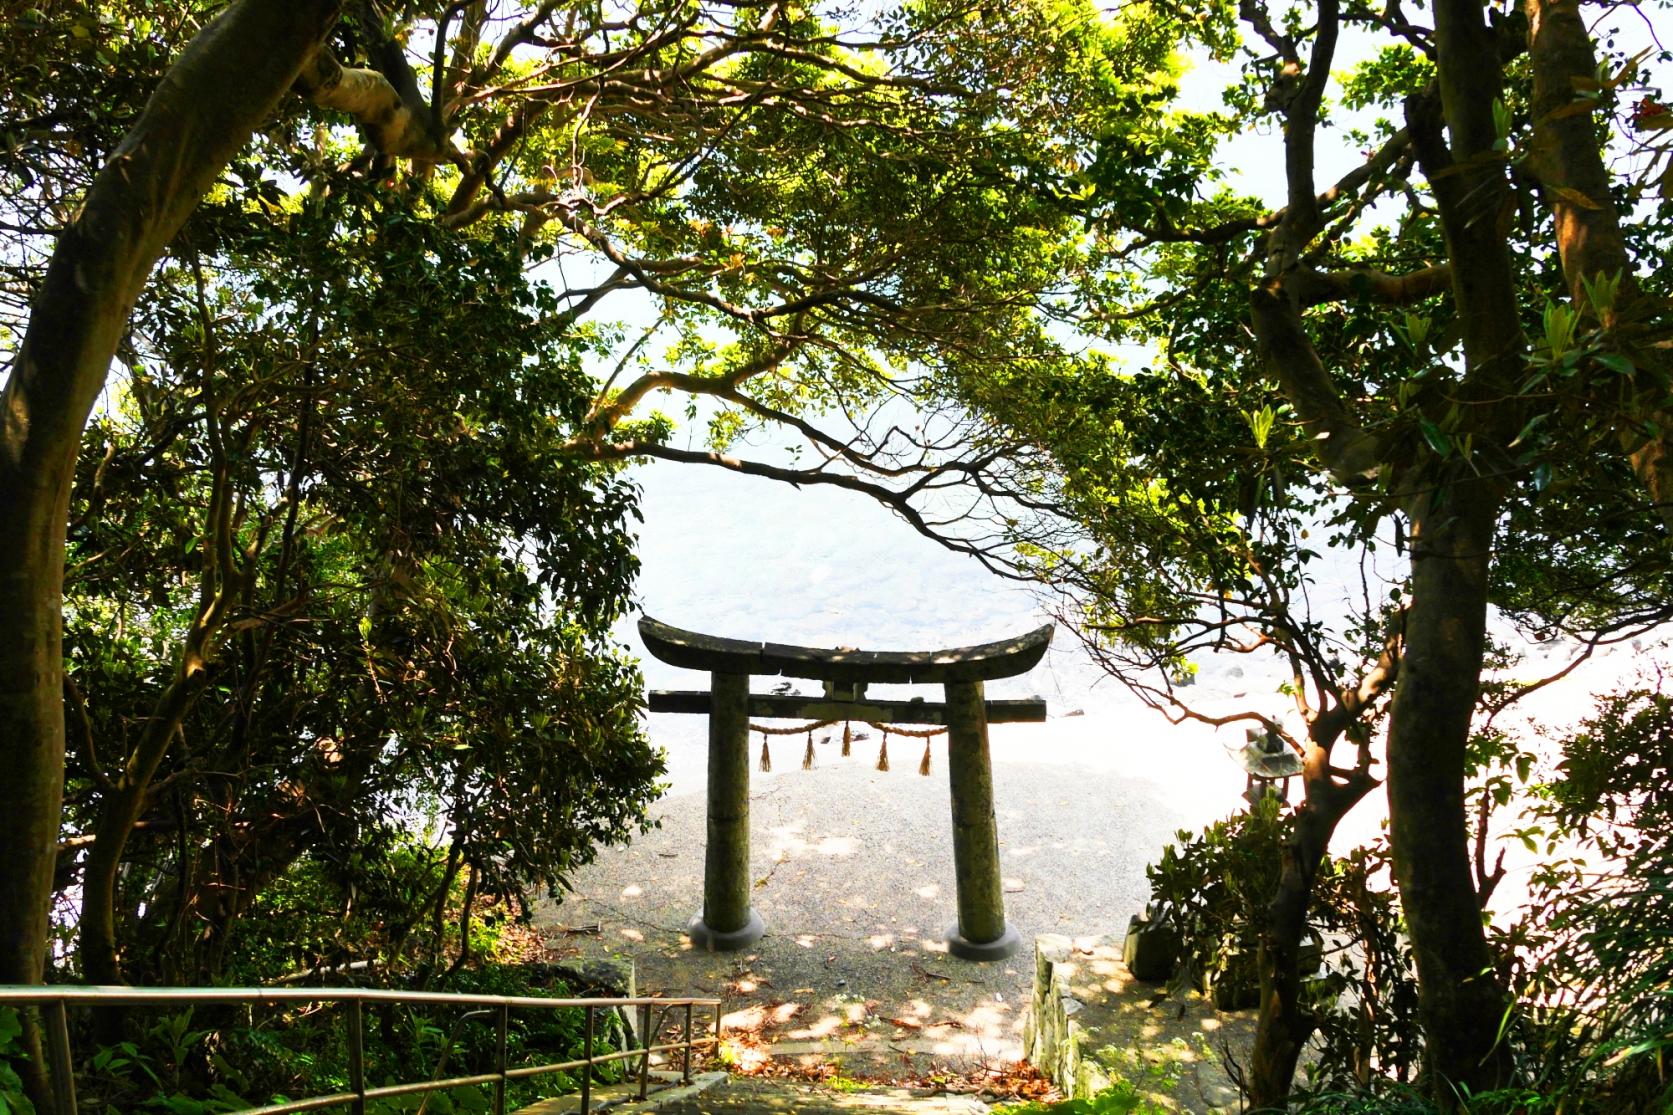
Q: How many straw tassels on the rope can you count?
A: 5